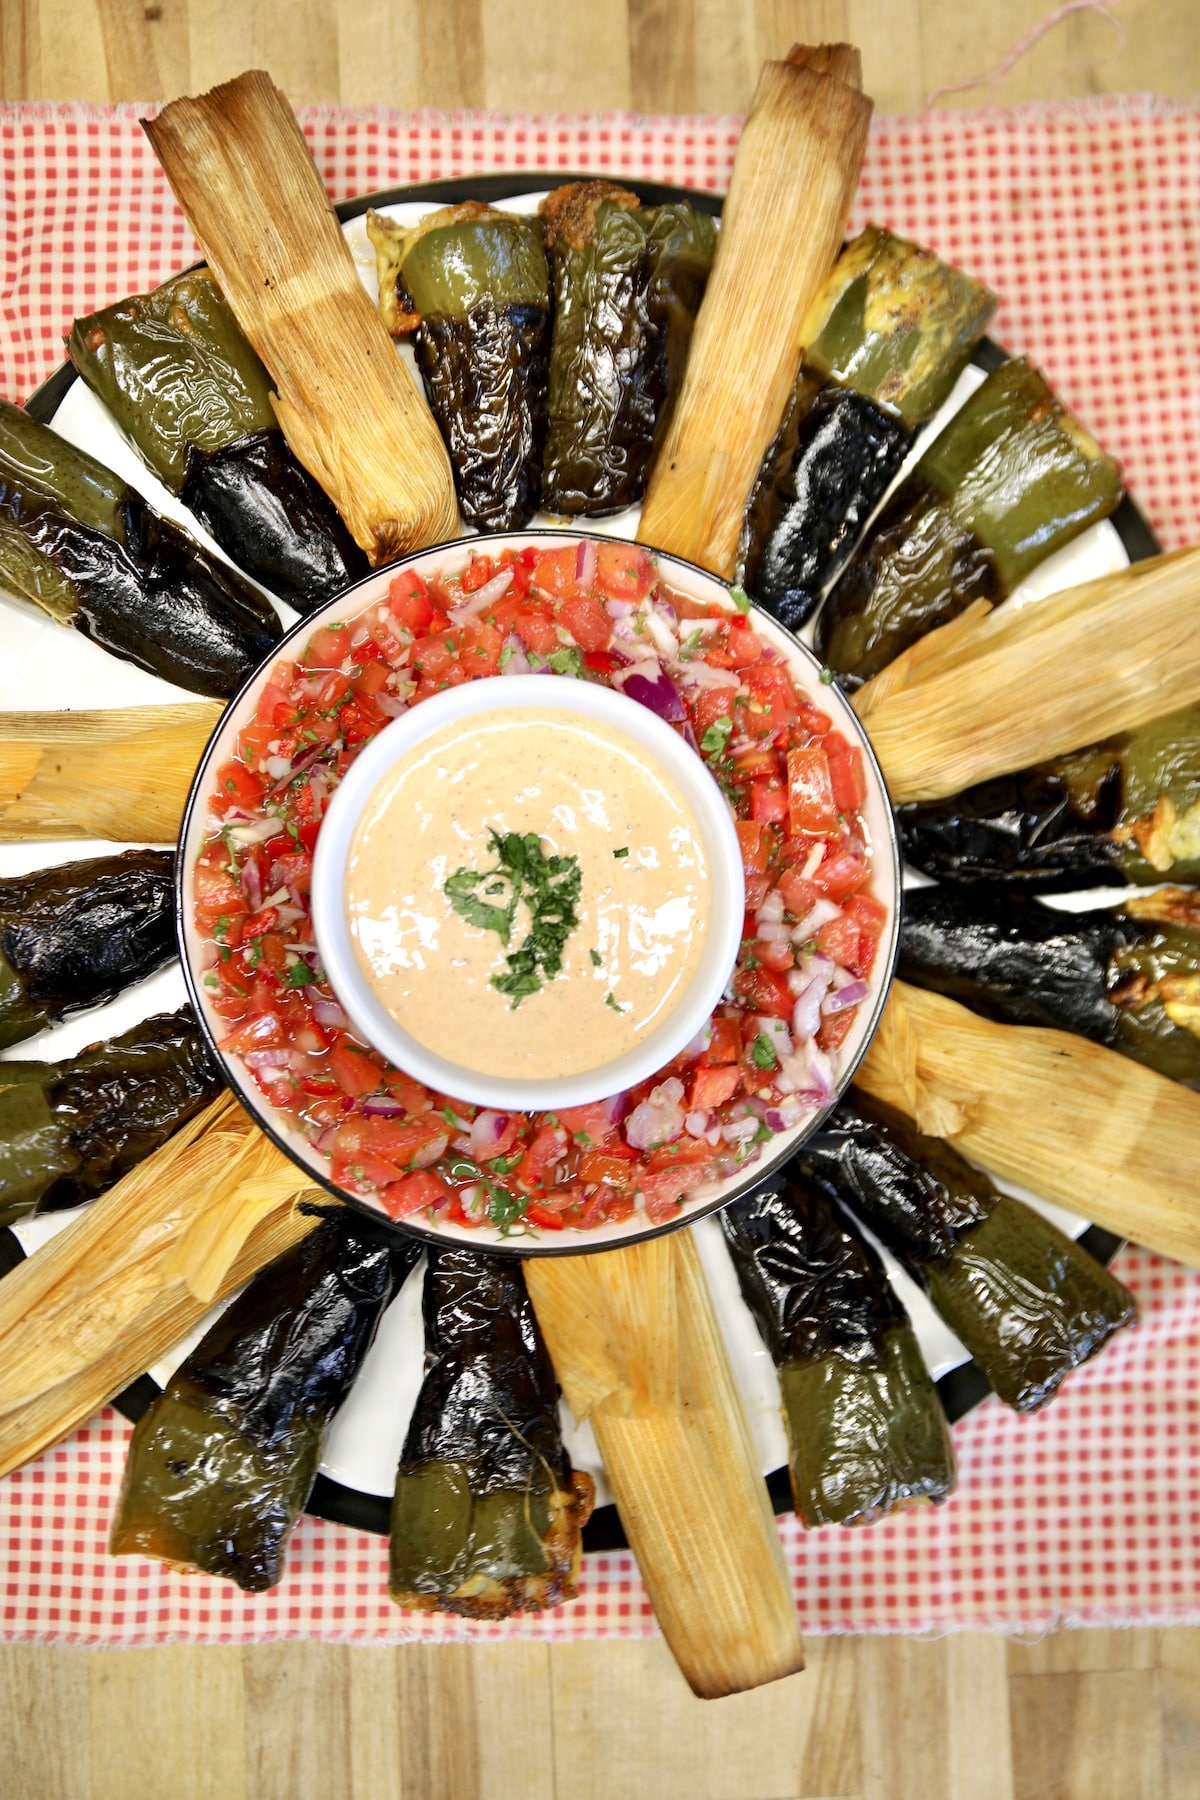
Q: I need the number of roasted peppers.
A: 14